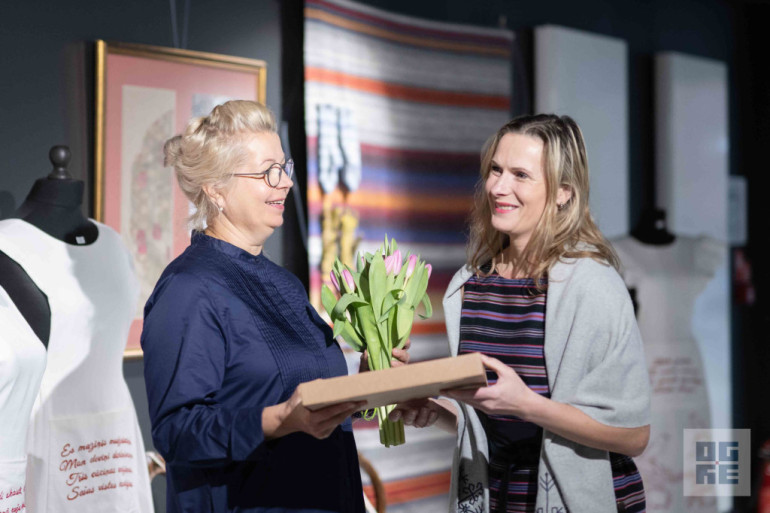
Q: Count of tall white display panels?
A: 2